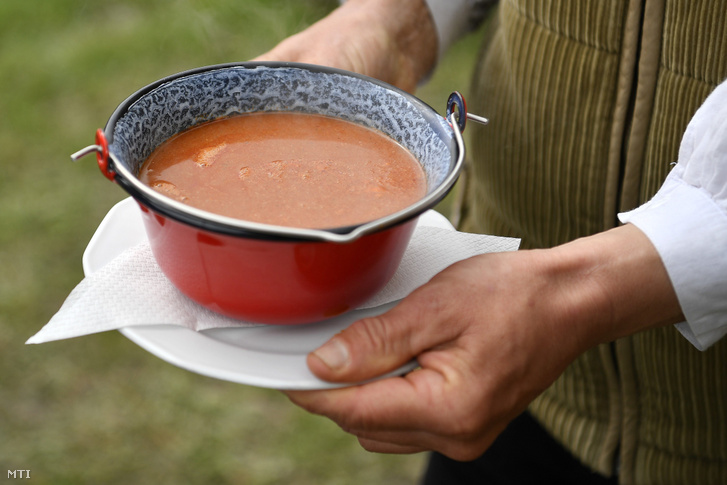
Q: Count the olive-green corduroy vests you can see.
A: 1